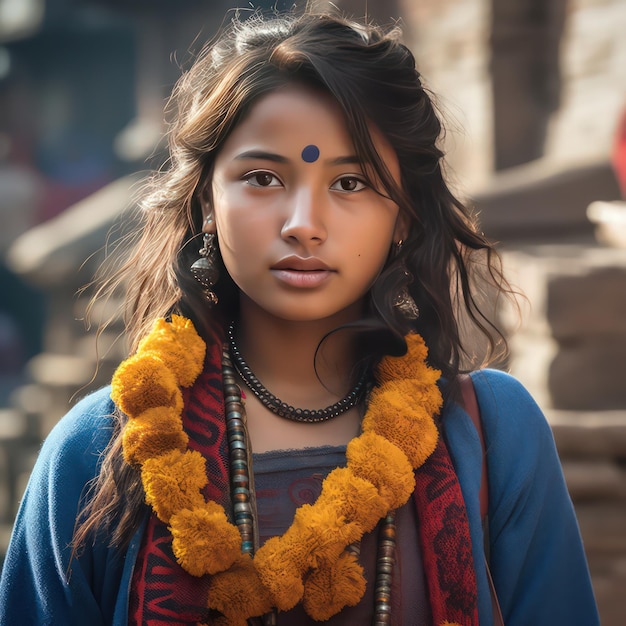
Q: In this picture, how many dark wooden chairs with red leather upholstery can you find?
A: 0